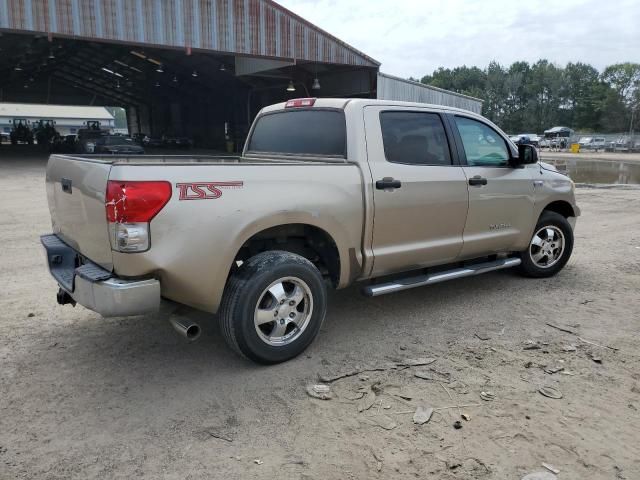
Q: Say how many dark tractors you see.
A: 3